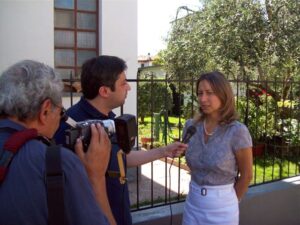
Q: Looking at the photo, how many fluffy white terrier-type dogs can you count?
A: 0